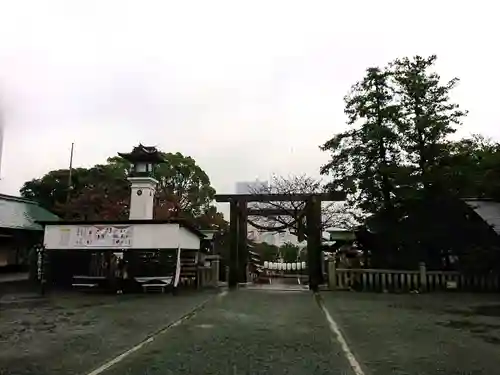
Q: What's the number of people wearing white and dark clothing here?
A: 0